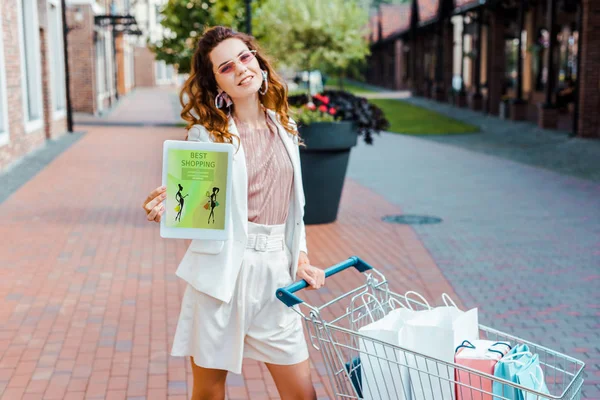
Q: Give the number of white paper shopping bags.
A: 2